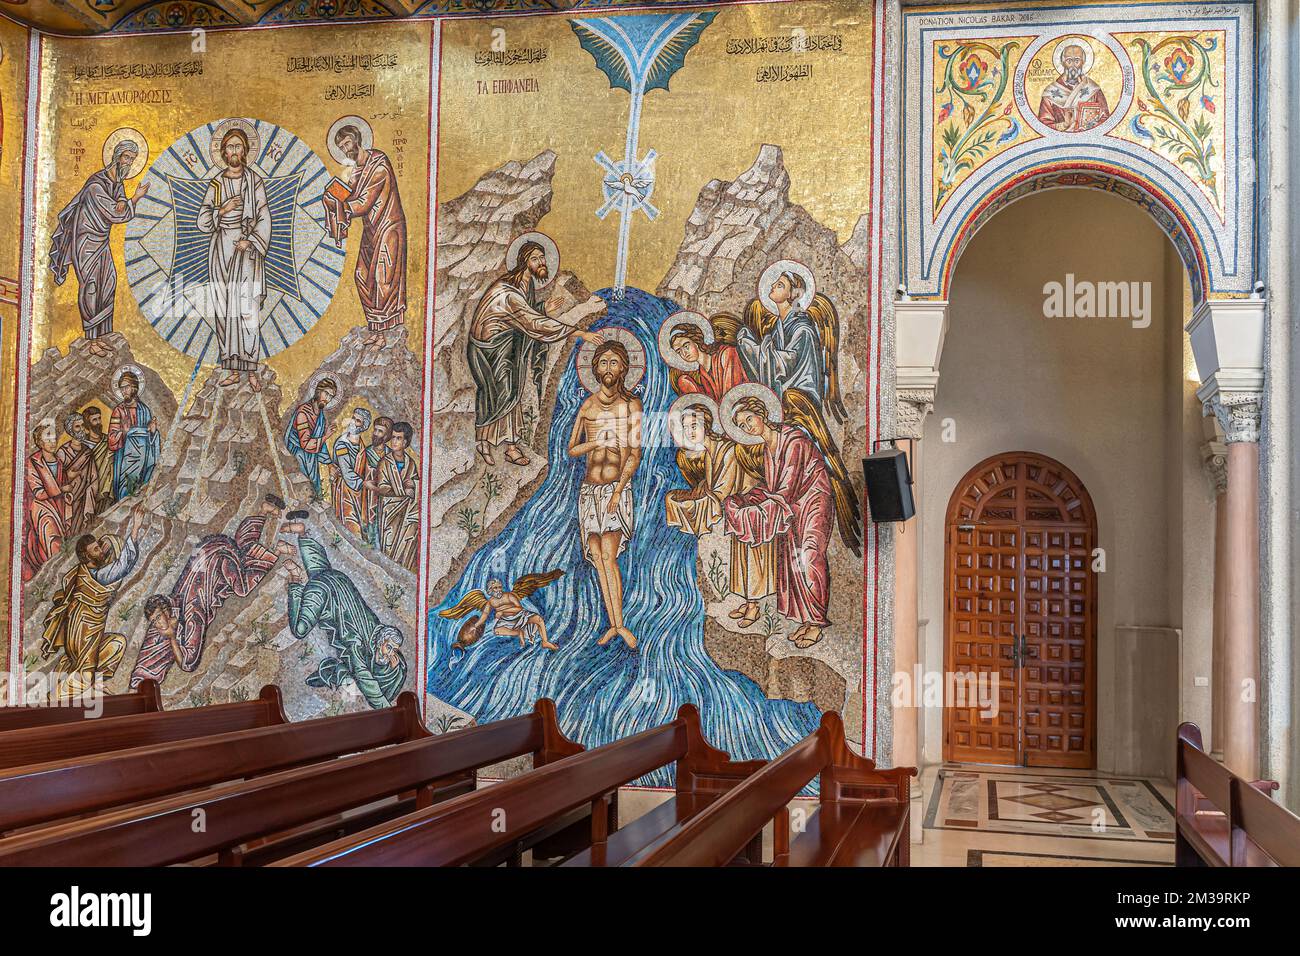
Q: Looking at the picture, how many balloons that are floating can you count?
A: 0